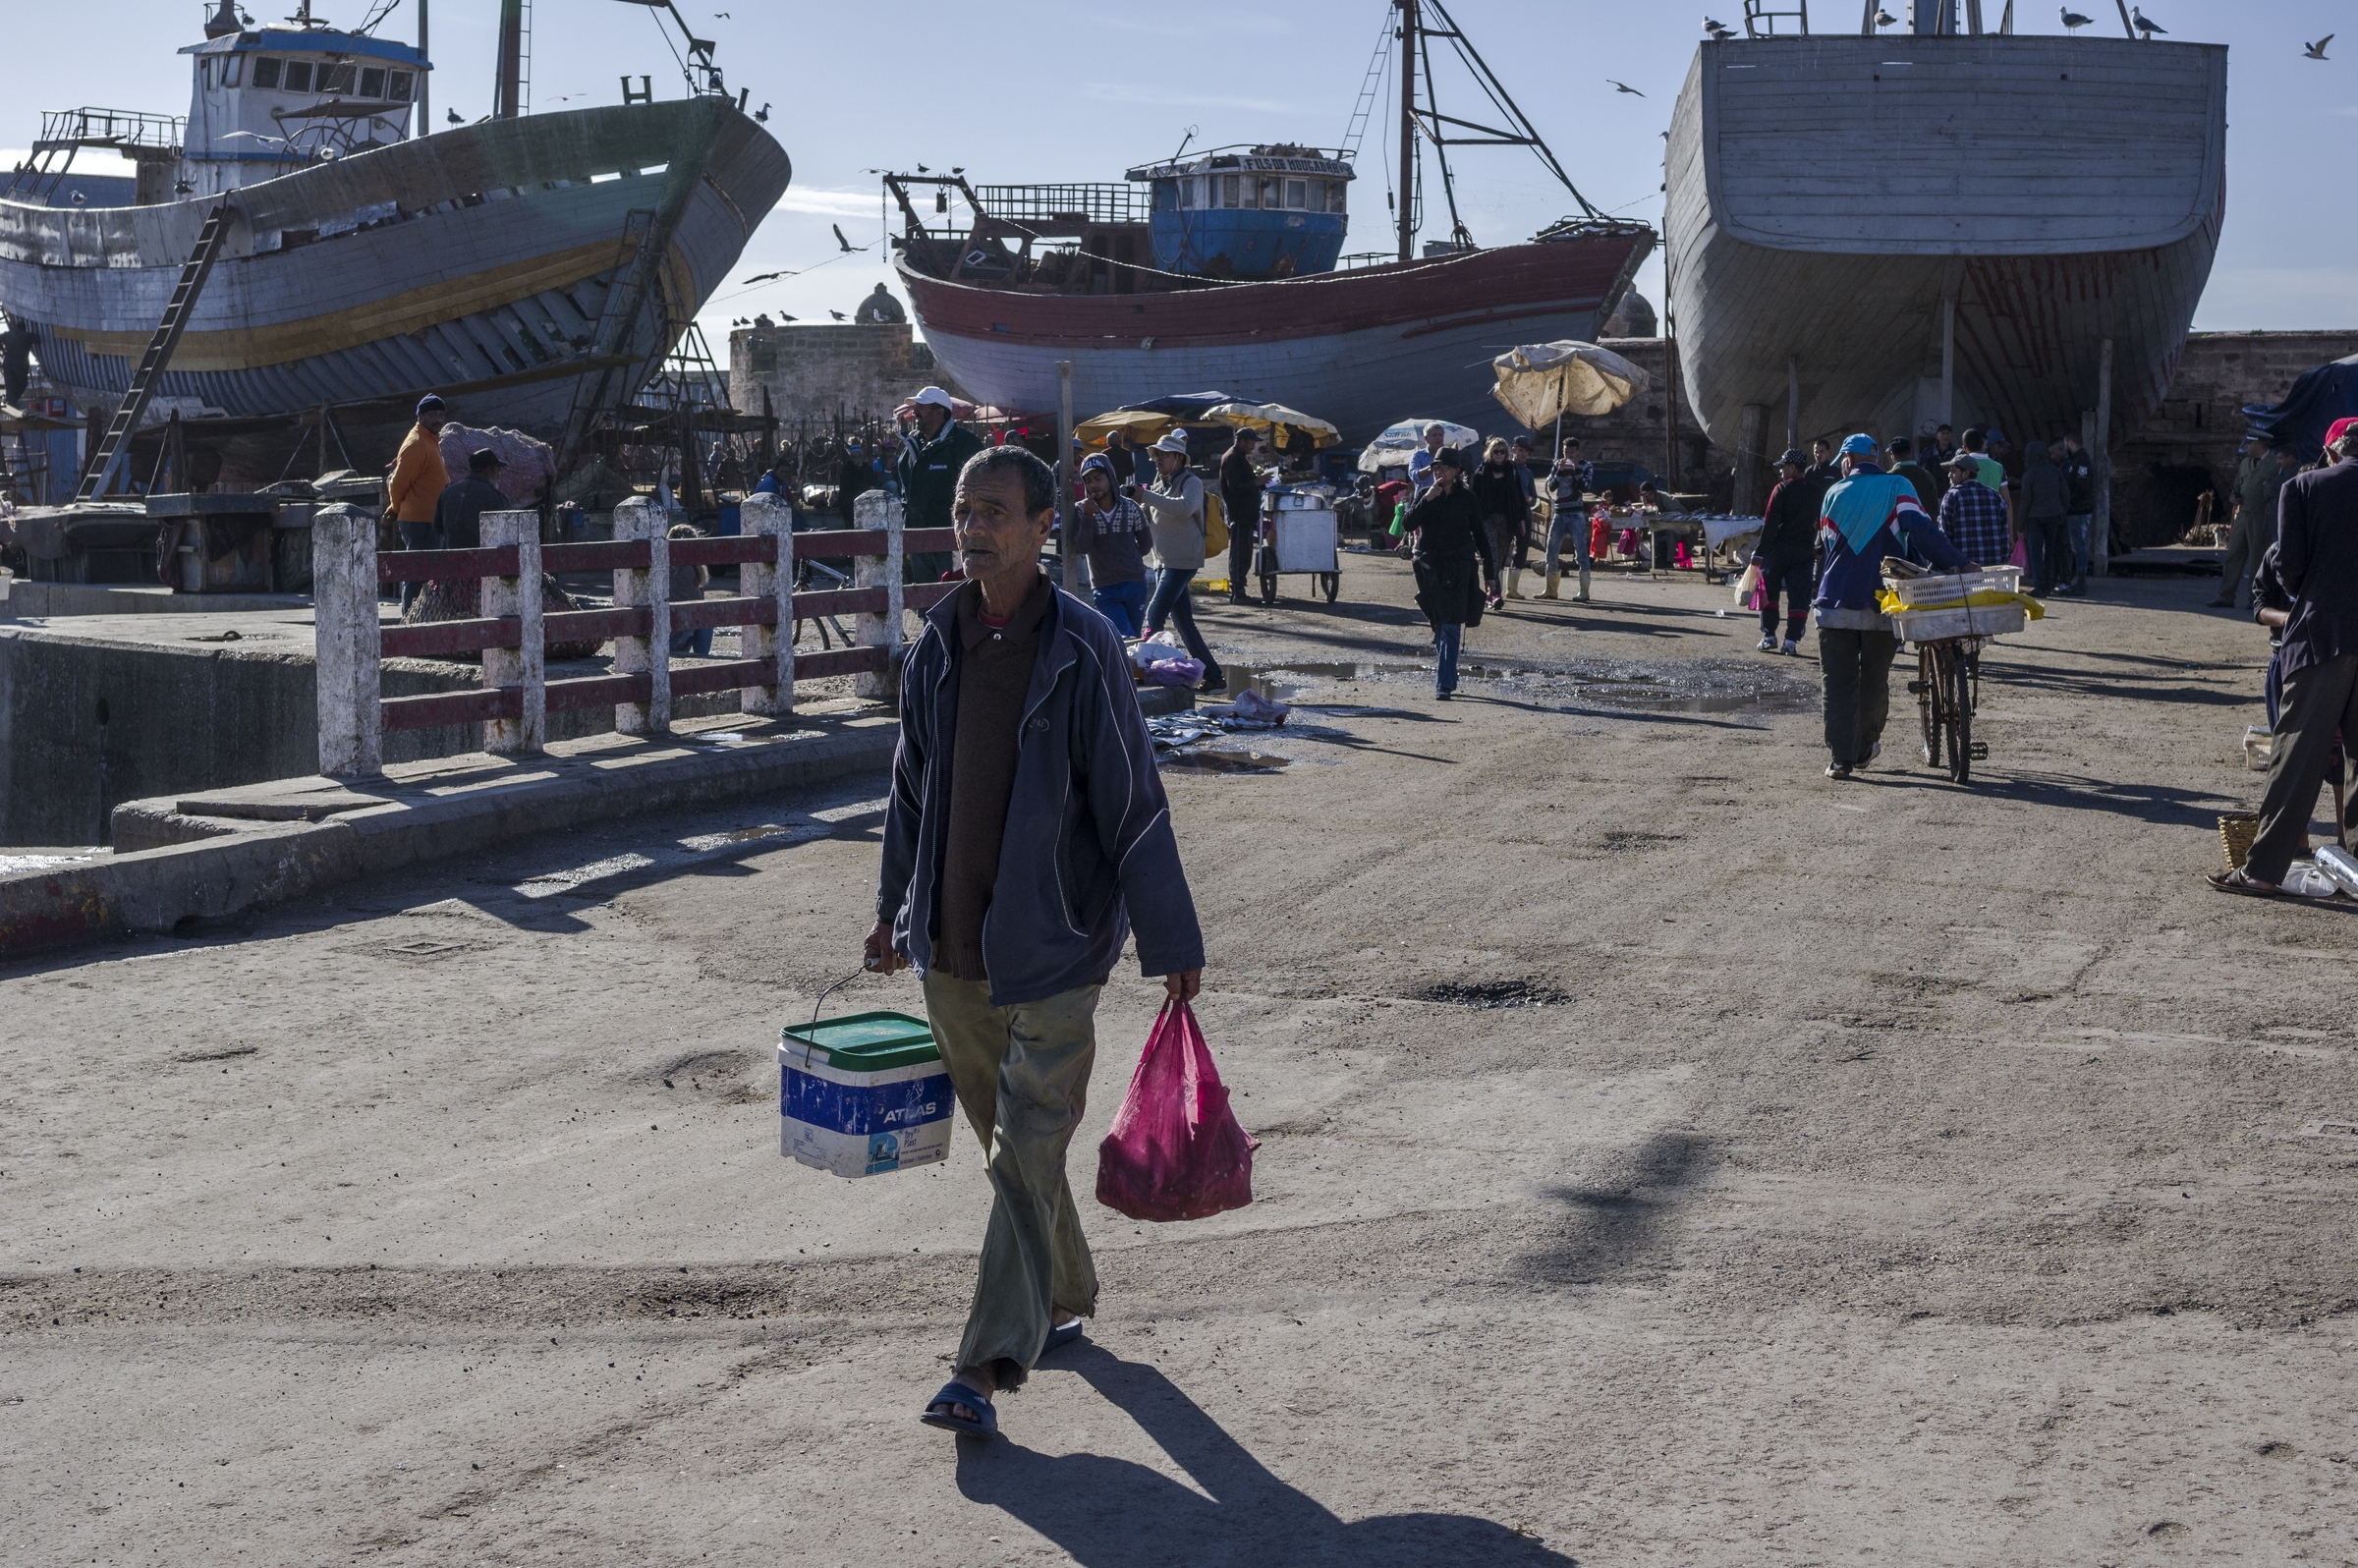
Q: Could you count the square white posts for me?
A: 5